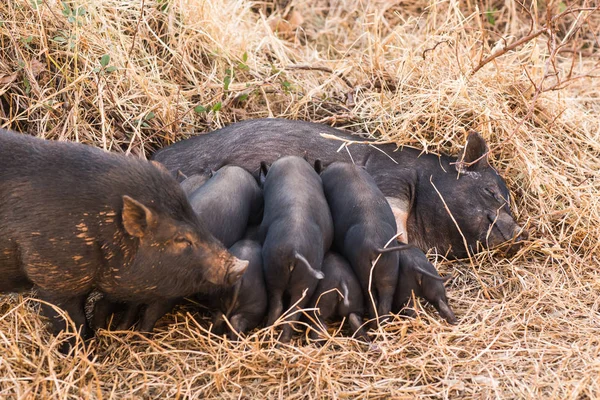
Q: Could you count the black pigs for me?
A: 9